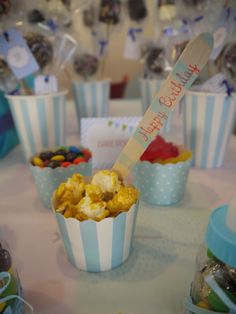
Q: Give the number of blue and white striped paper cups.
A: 5